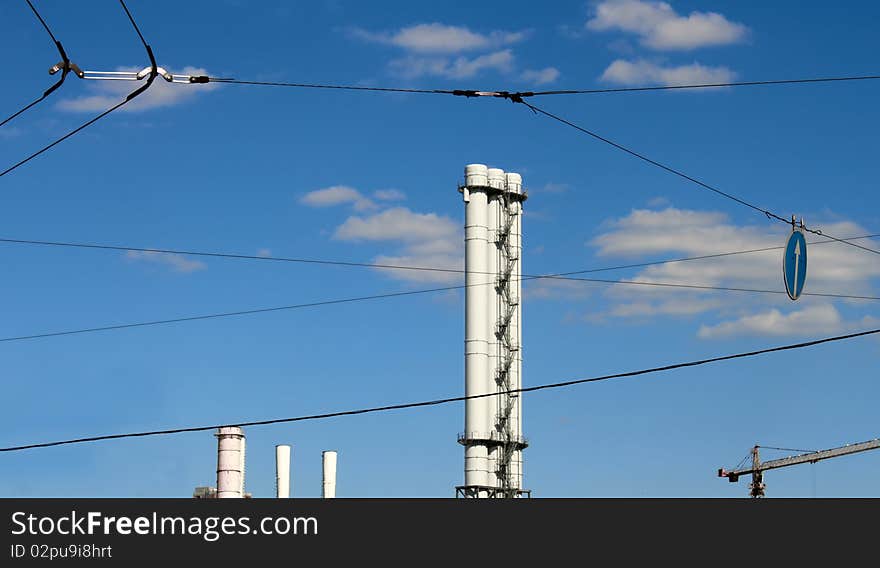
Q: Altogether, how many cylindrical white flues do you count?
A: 6